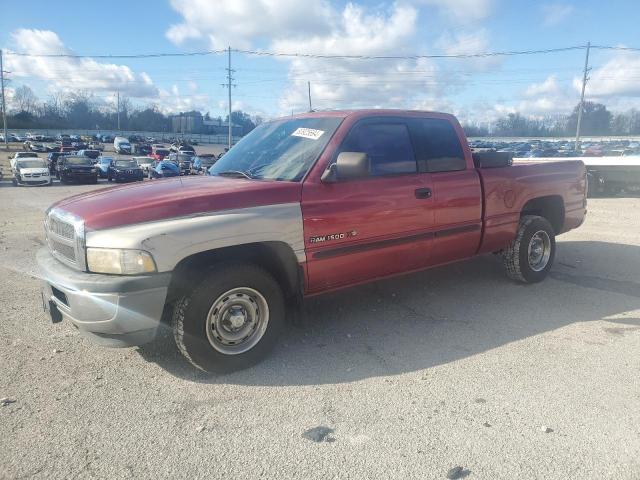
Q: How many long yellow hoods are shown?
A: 0